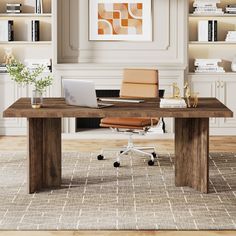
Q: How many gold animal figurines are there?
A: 2